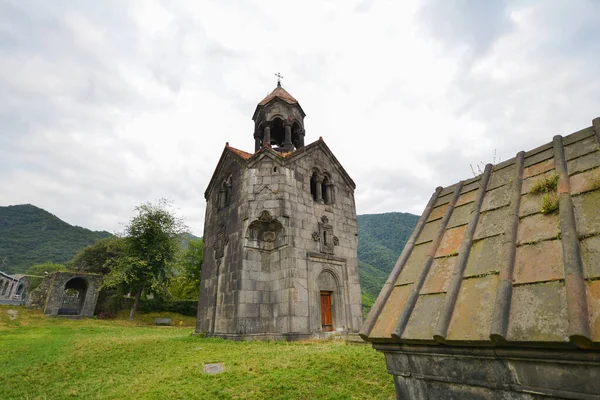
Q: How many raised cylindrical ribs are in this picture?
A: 6